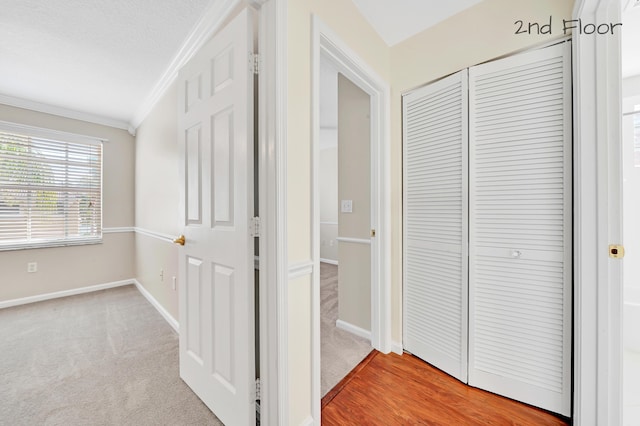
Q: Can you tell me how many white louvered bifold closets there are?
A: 1